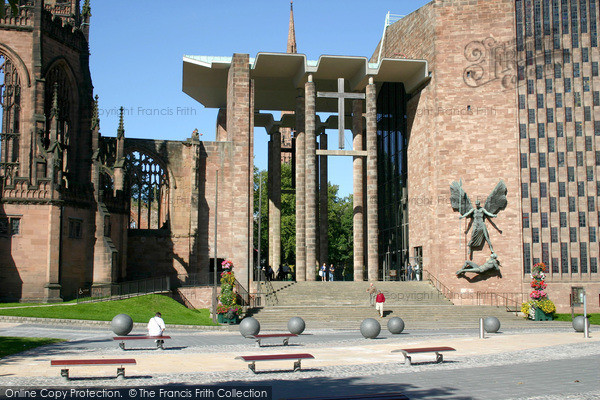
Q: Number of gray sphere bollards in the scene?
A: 7